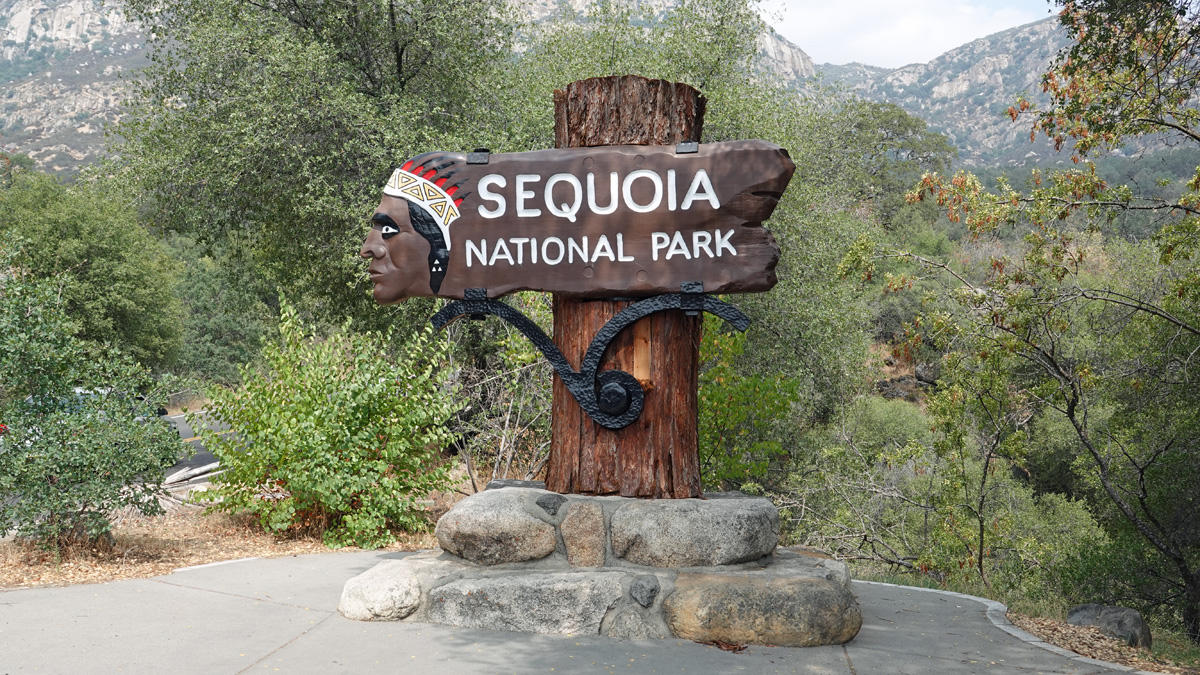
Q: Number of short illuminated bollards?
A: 0